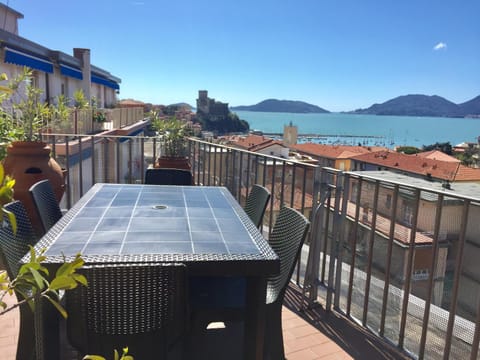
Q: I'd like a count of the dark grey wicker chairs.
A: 6